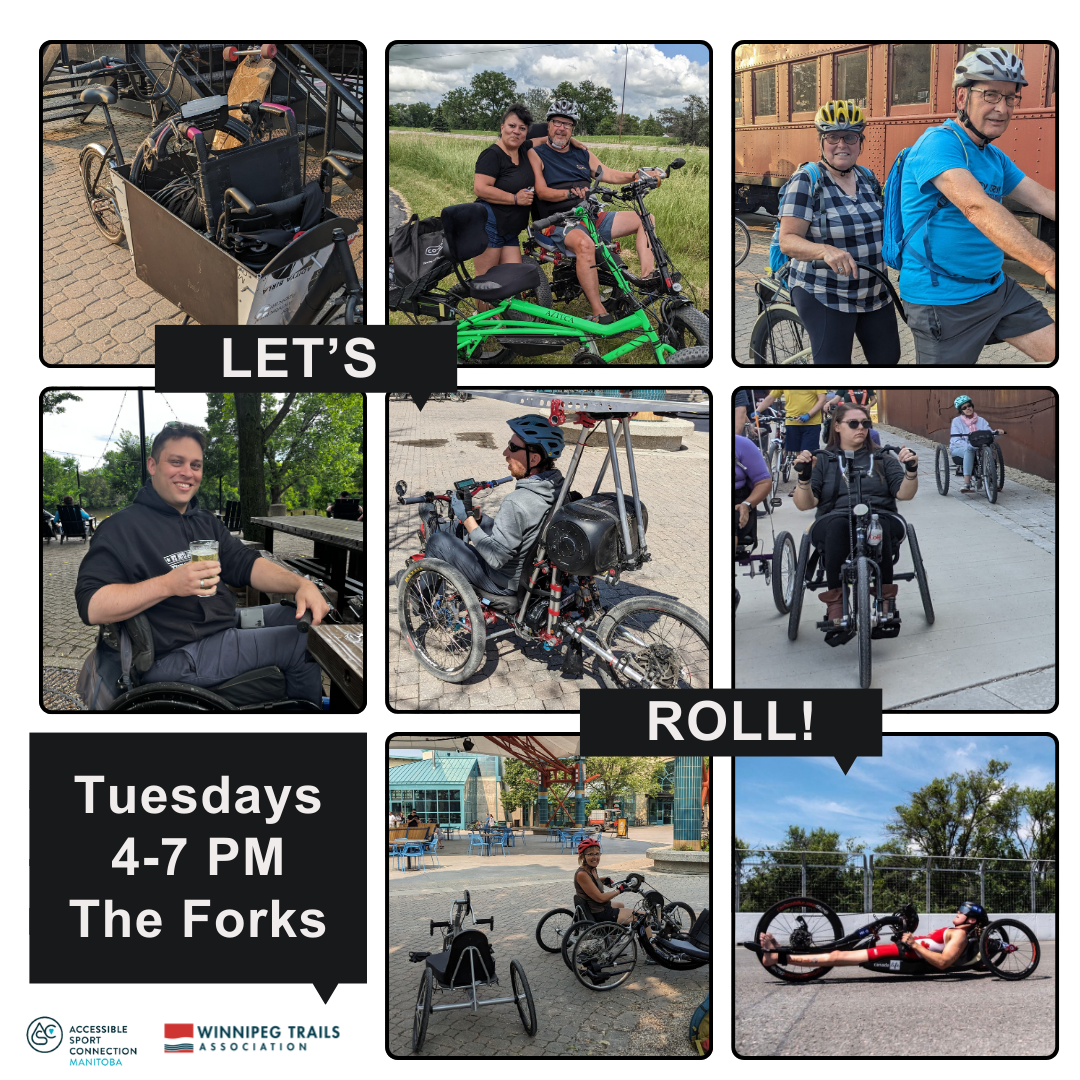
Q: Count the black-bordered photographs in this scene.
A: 8